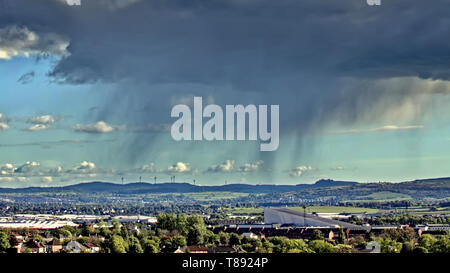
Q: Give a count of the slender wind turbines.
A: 7